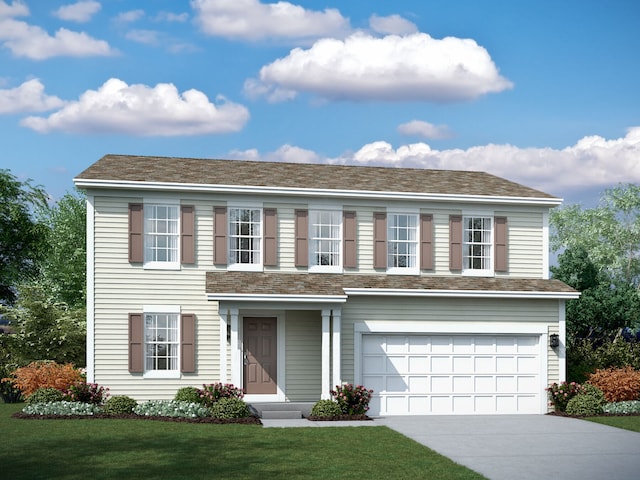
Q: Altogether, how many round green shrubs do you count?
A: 7